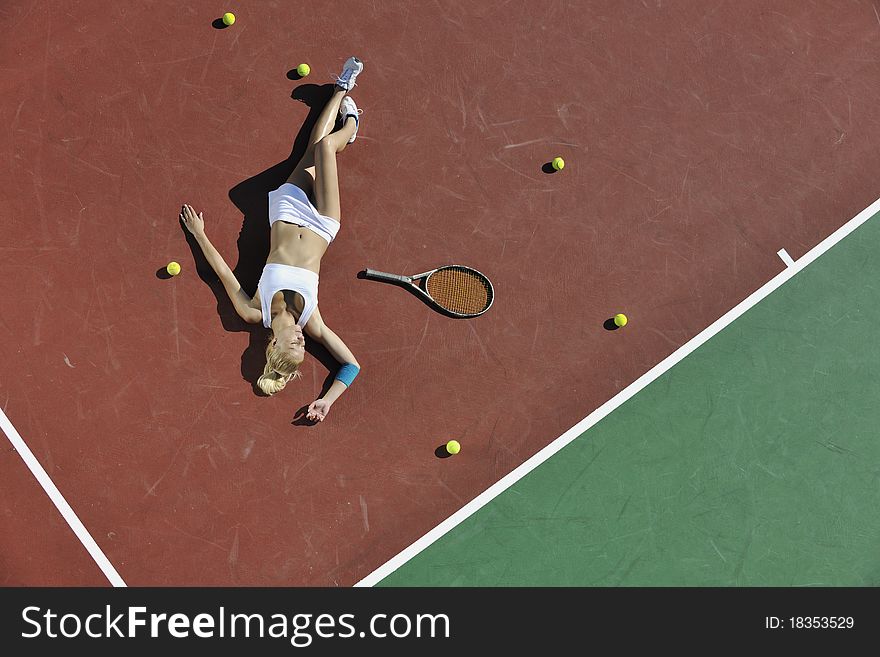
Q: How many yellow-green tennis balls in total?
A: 6